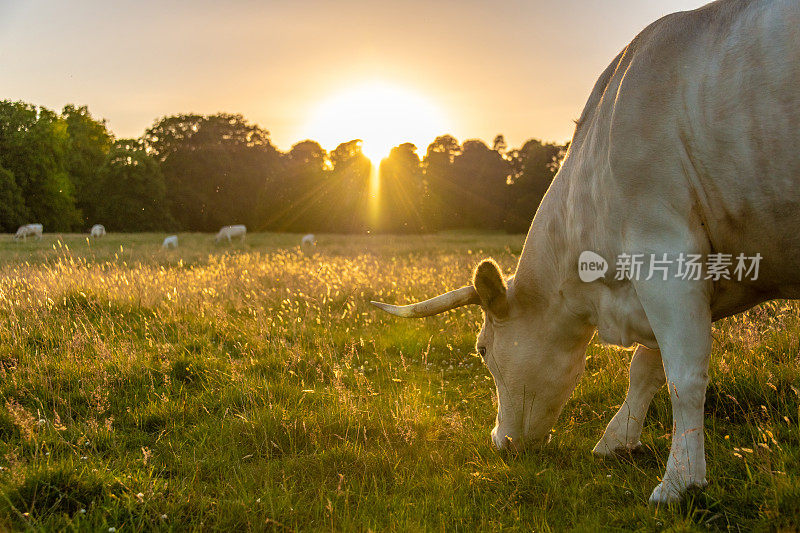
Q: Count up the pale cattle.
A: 6